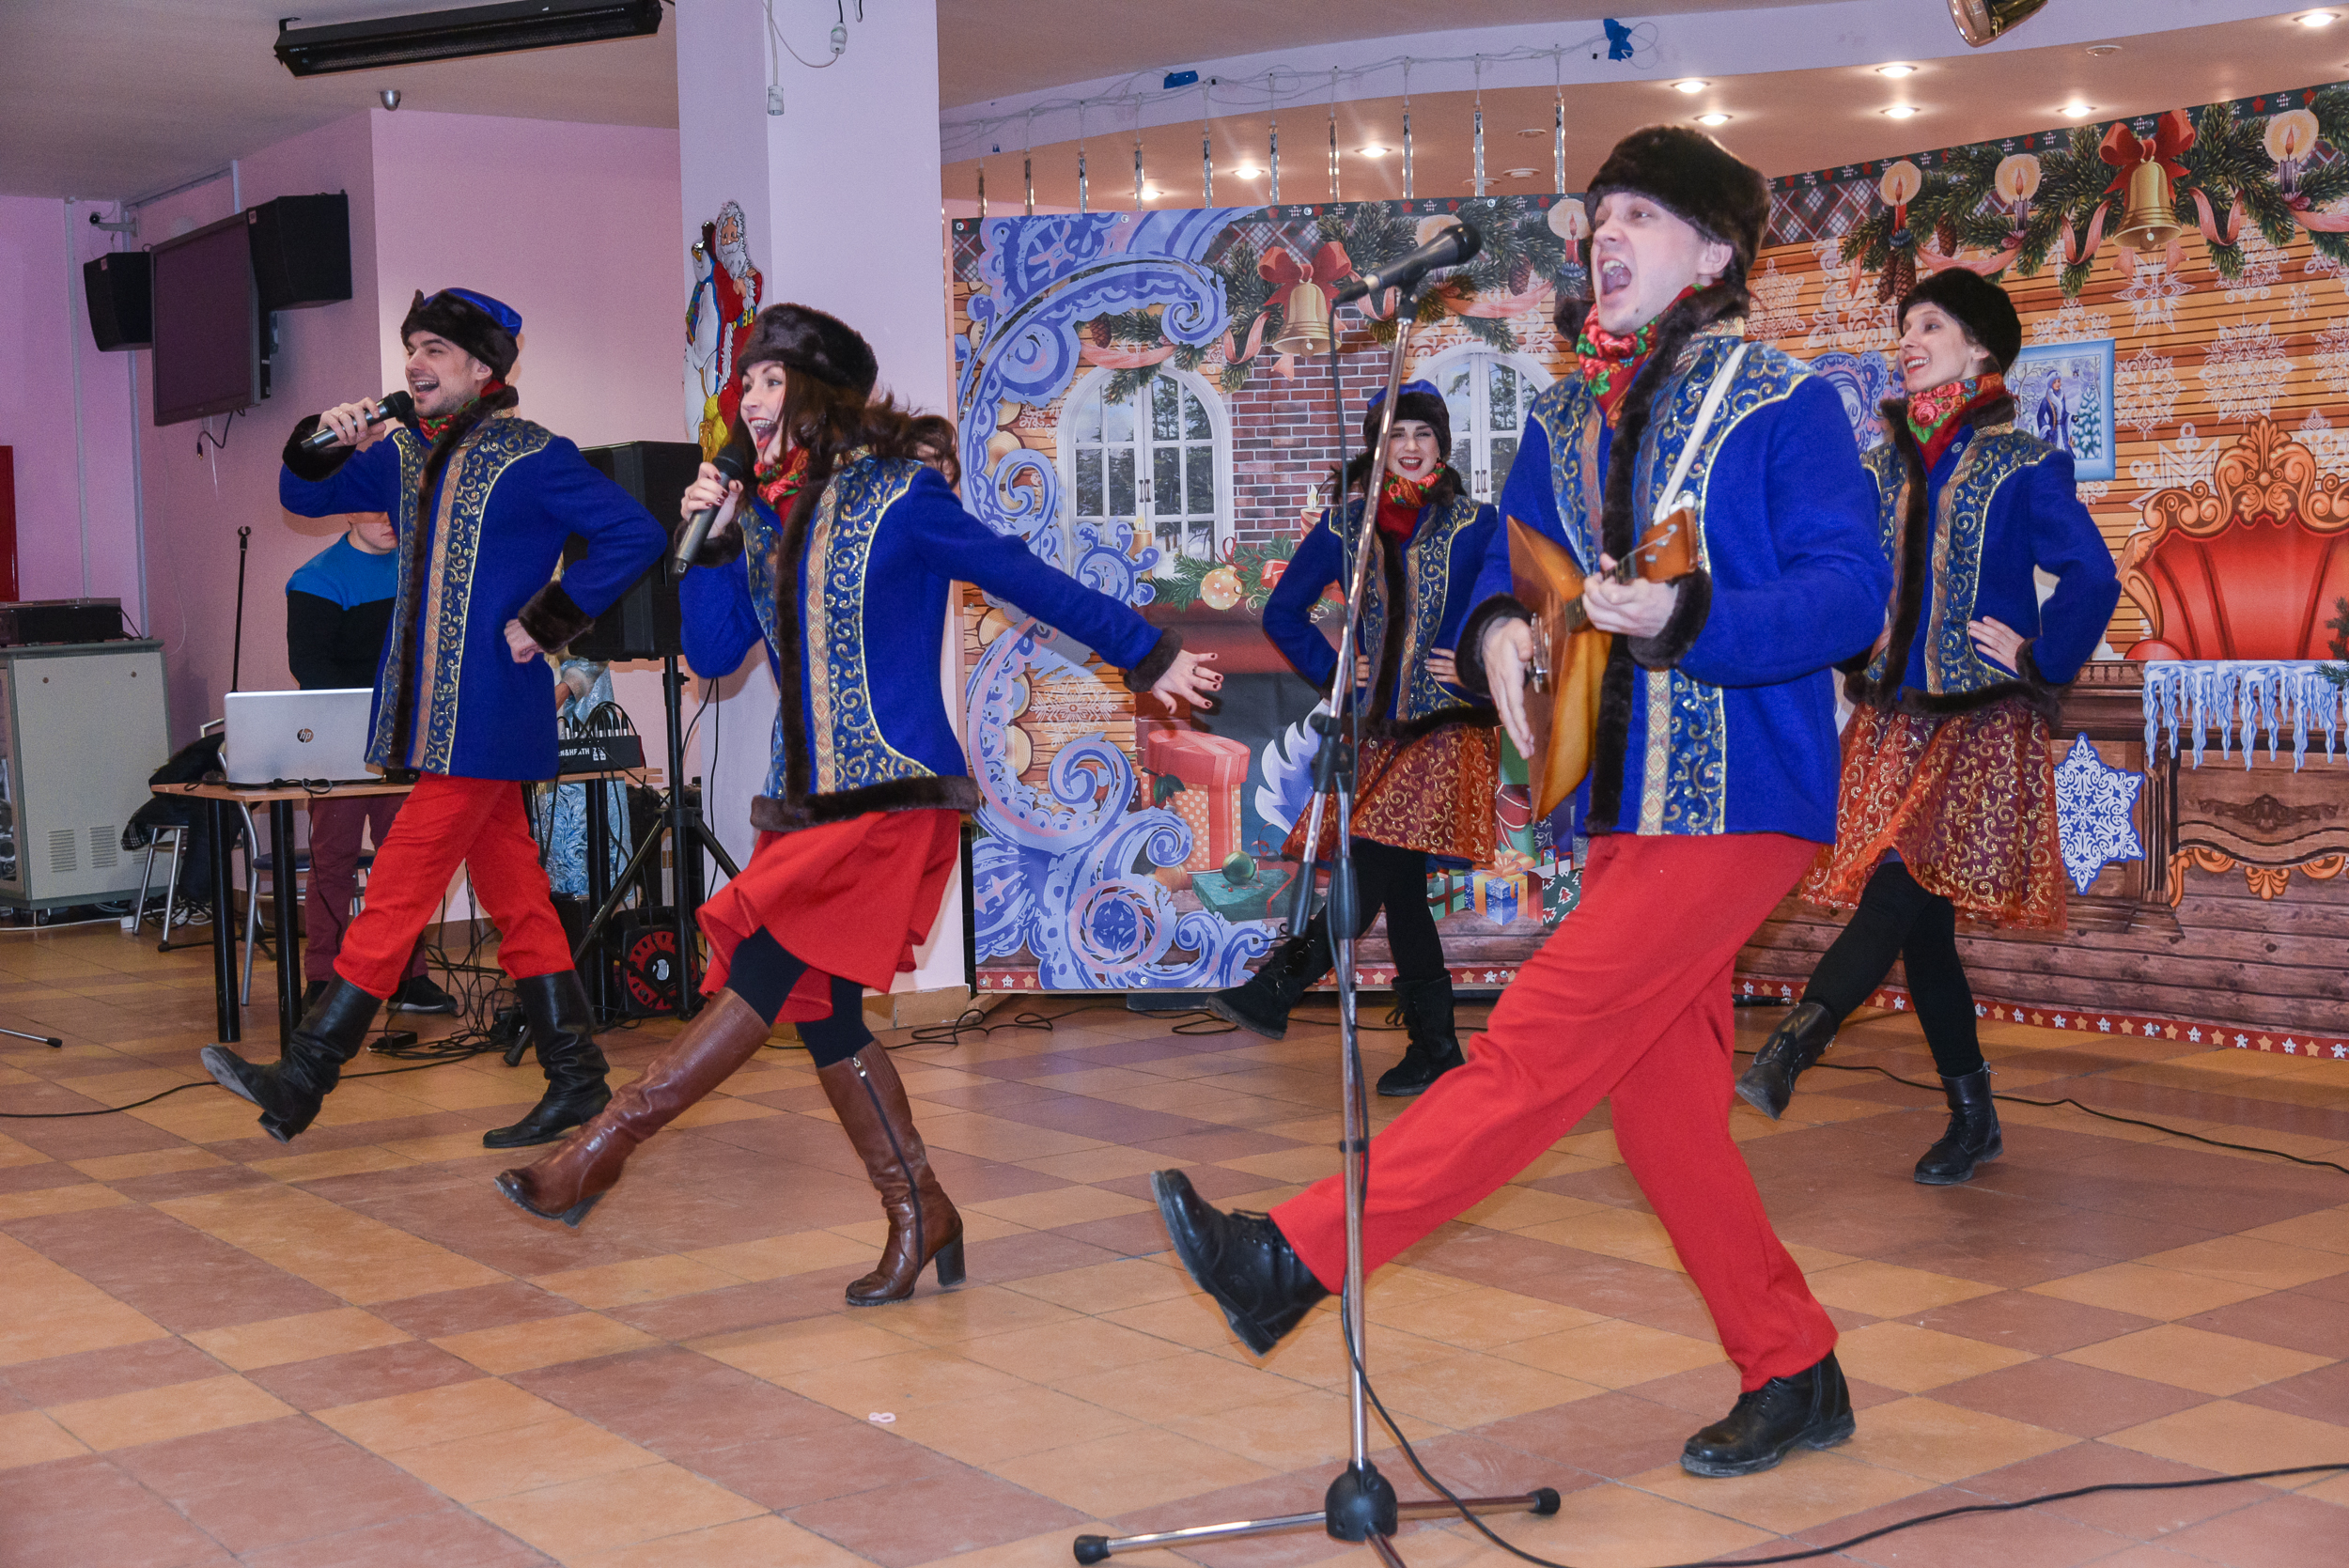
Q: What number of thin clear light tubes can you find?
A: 10